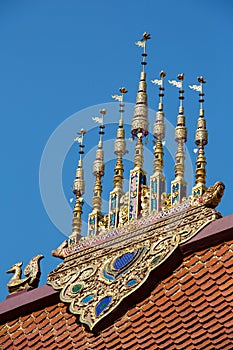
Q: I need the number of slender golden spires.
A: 7